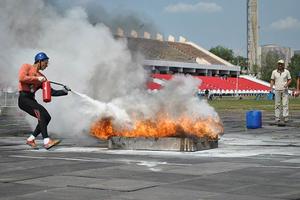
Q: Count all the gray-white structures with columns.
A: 1